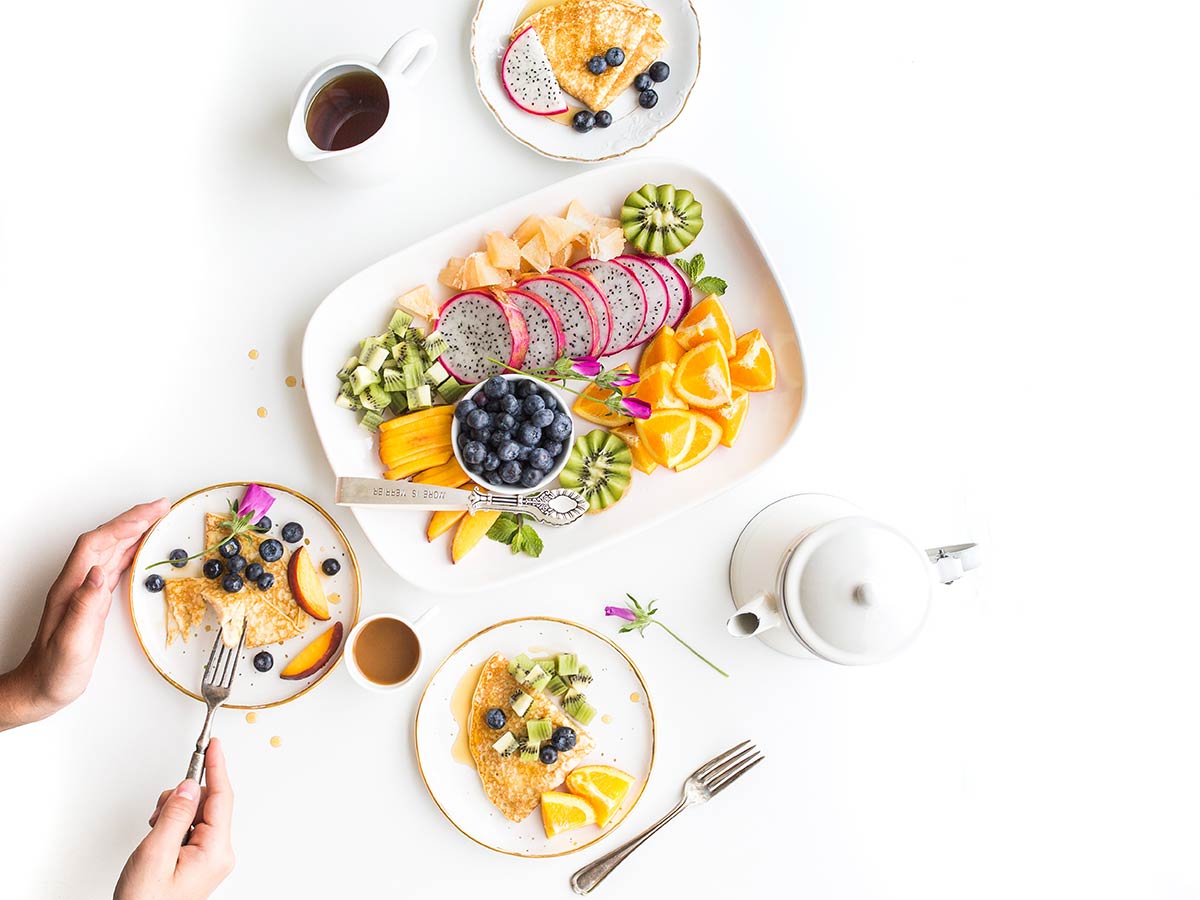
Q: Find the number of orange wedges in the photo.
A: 12